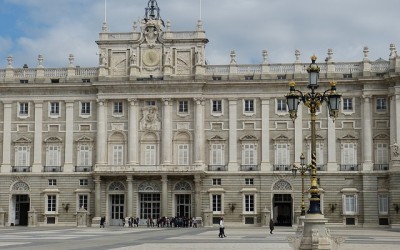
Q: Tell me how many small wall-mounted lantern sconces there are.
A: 4